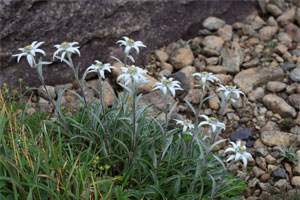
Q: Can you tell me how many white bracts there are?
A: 11